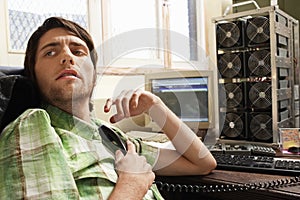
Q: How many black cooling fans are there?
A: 8